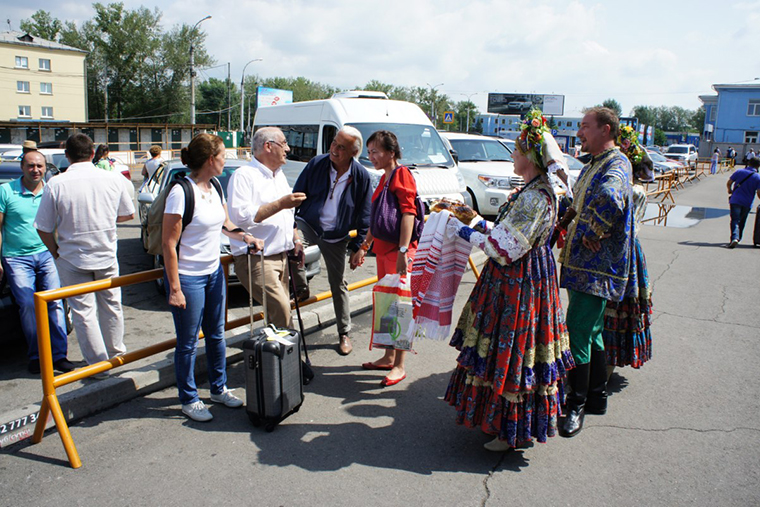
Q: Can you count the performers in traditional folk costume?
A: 3